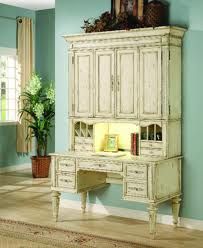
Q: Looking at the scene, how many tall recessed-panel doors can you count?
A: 4